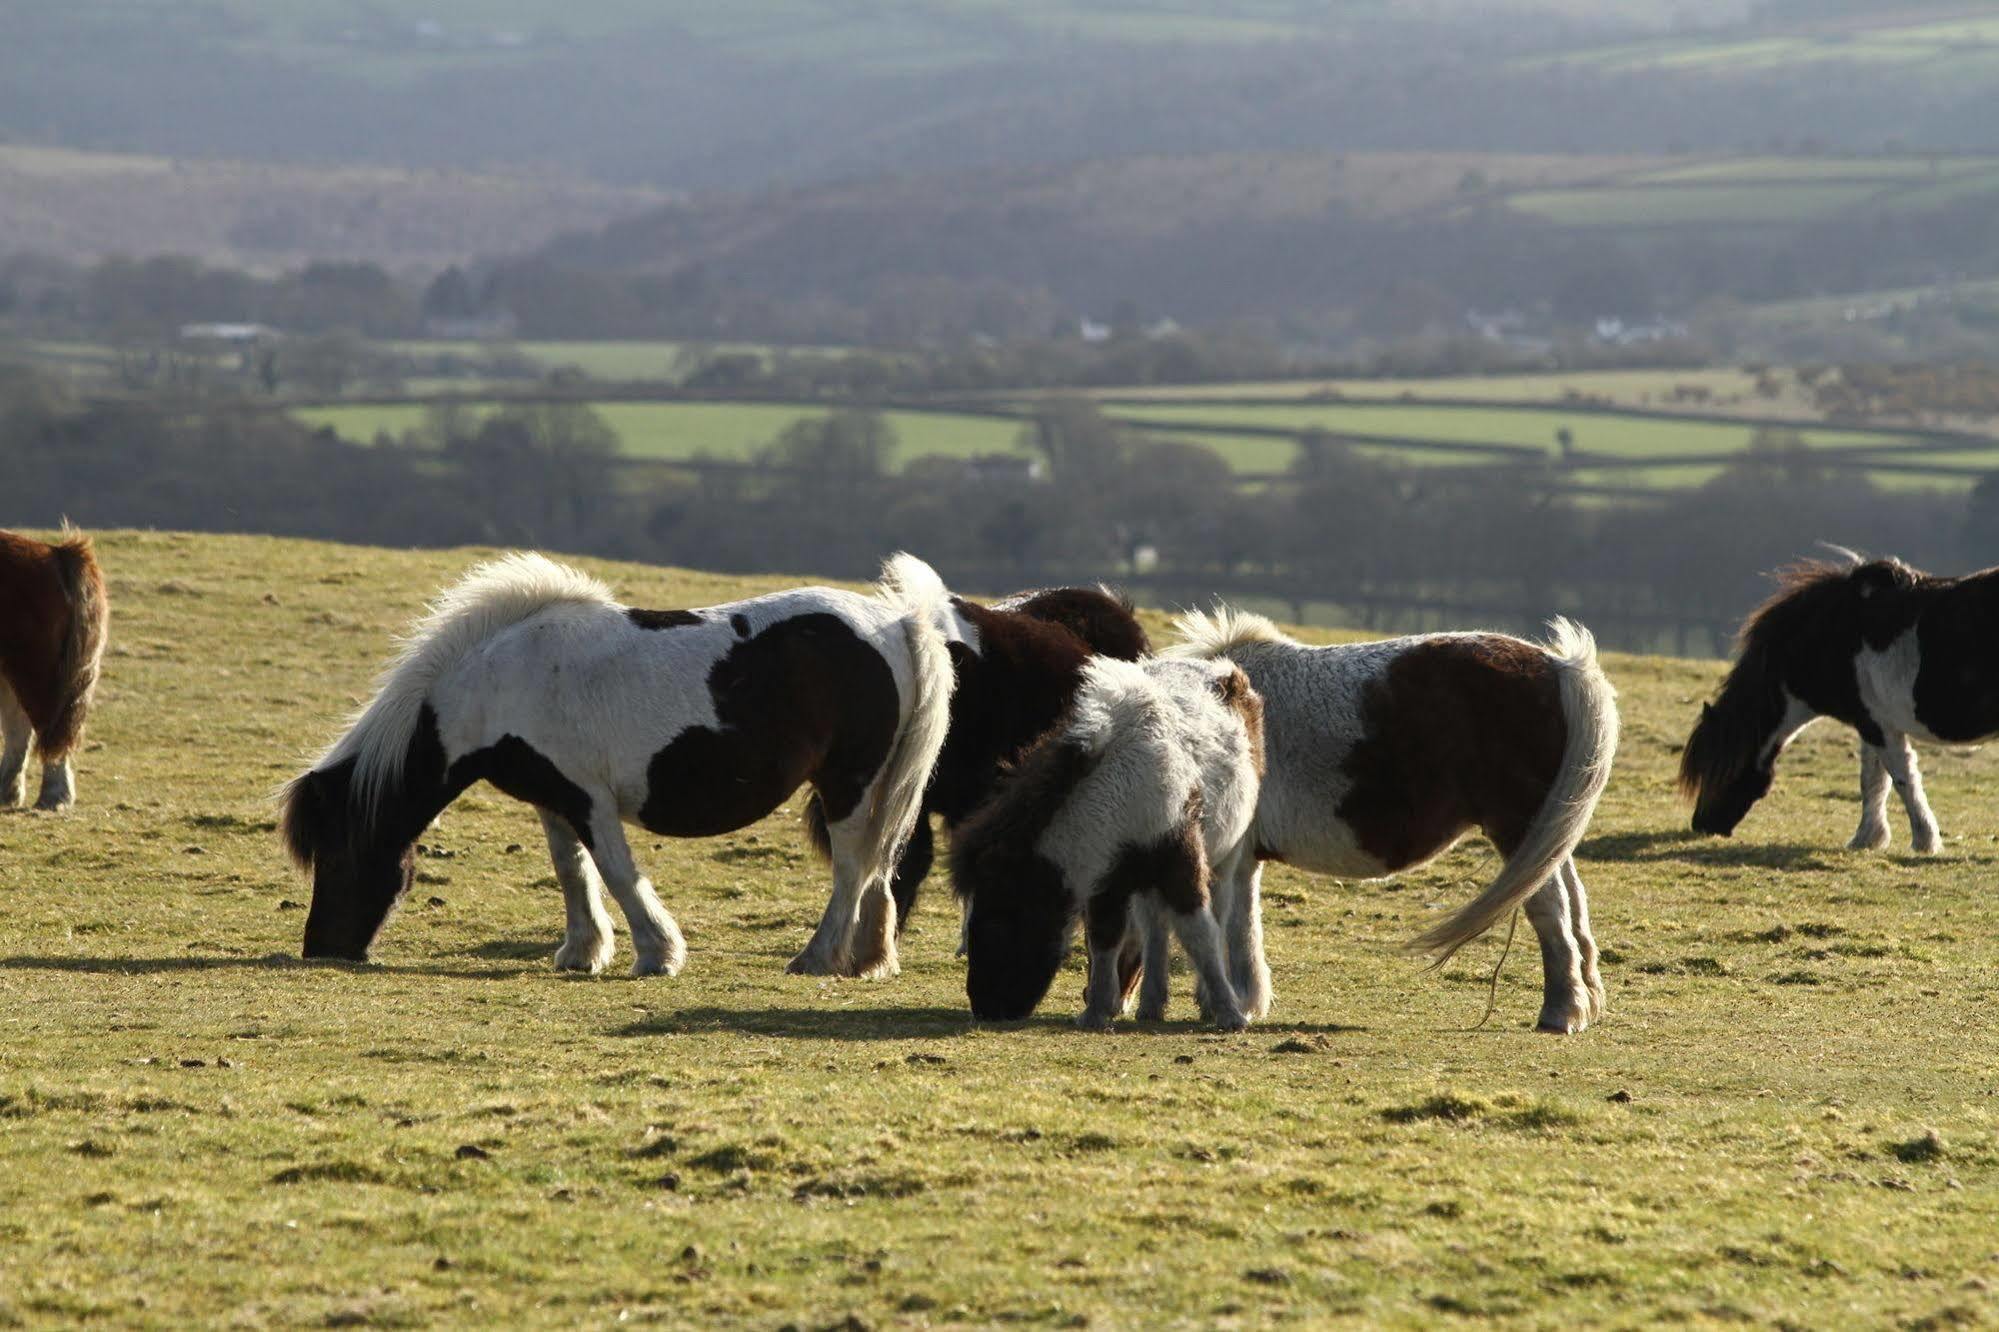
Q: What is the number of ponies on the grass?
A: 6